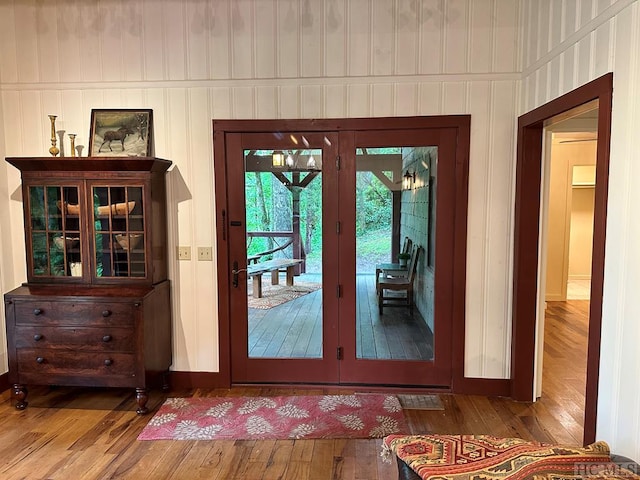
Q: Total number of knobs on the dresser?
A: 6